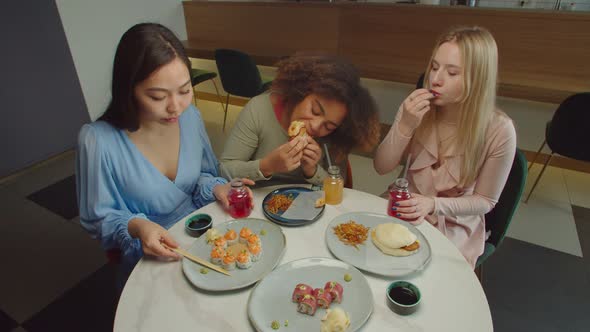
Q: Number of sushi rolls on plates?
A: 12